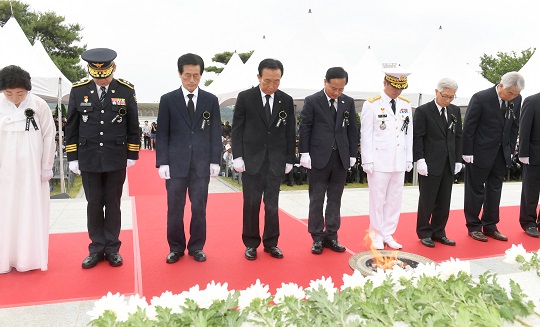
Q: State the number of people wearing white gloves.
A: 9